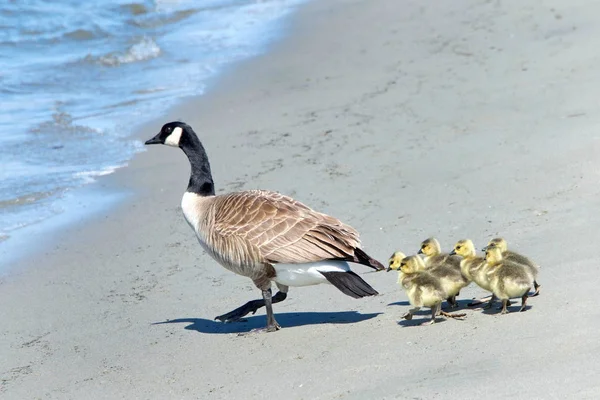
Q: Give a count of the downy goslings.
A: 6